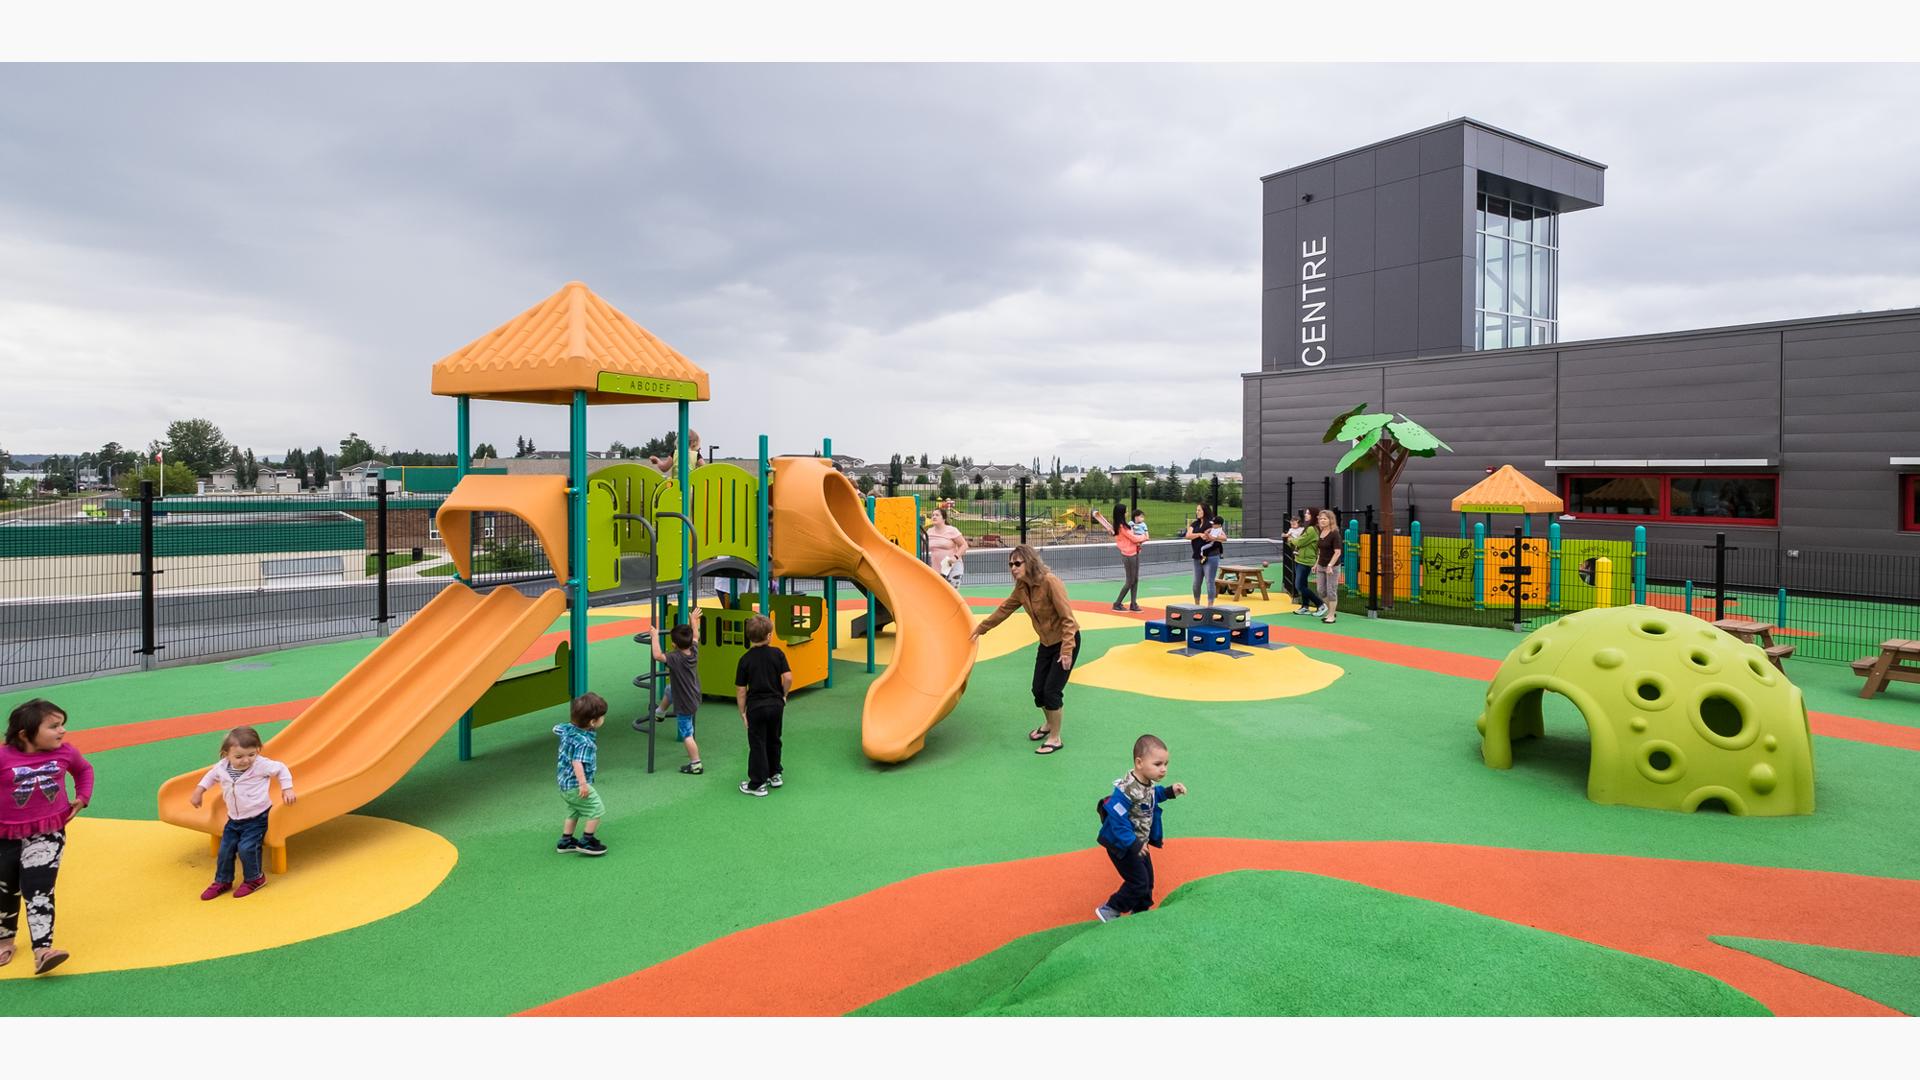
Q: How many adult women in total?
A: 6